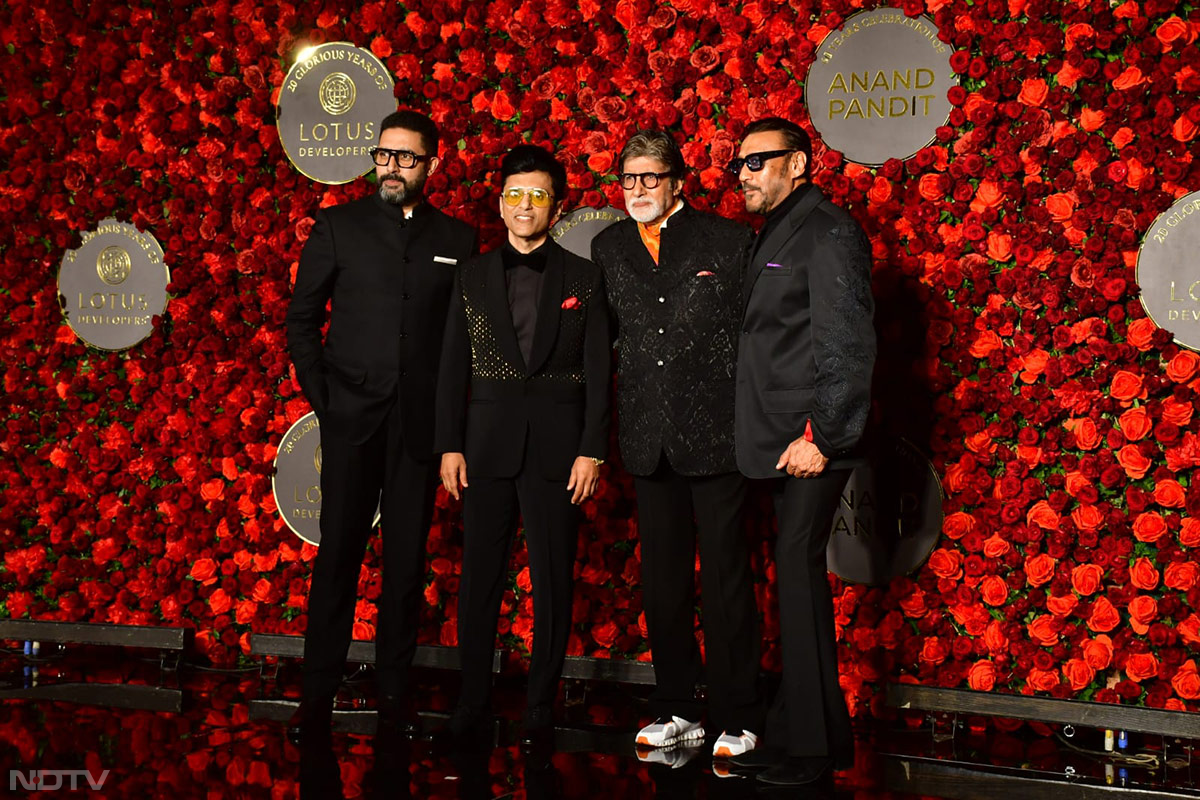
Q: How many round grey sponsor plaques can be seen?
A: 7